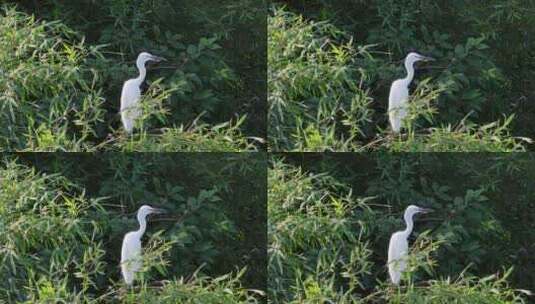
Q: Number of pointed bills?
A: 4